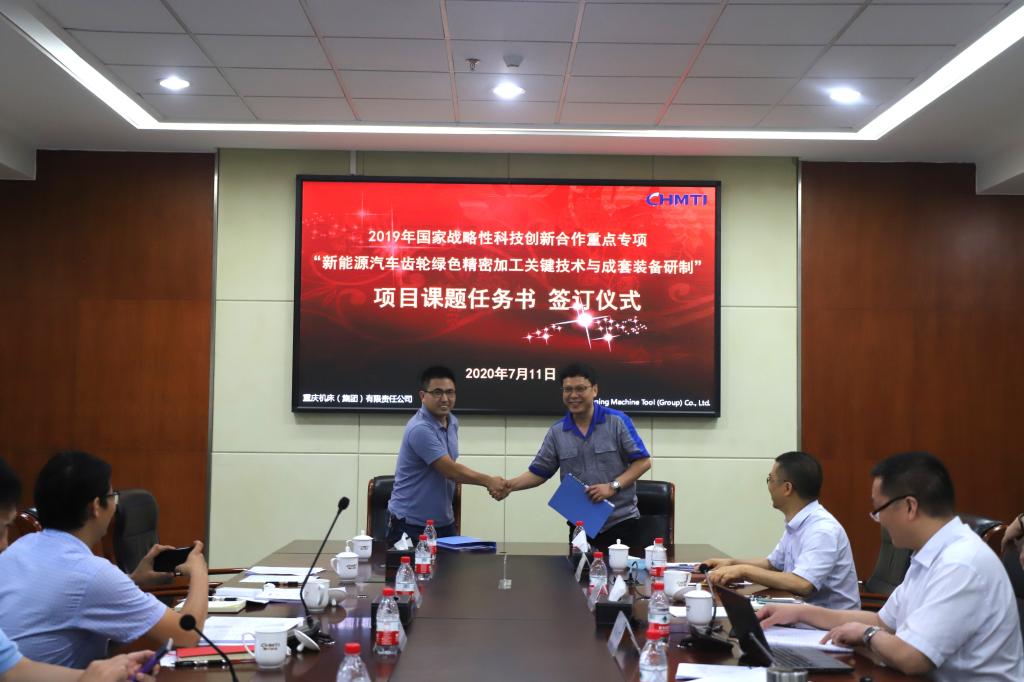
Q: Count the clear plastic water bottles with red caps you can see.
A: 10